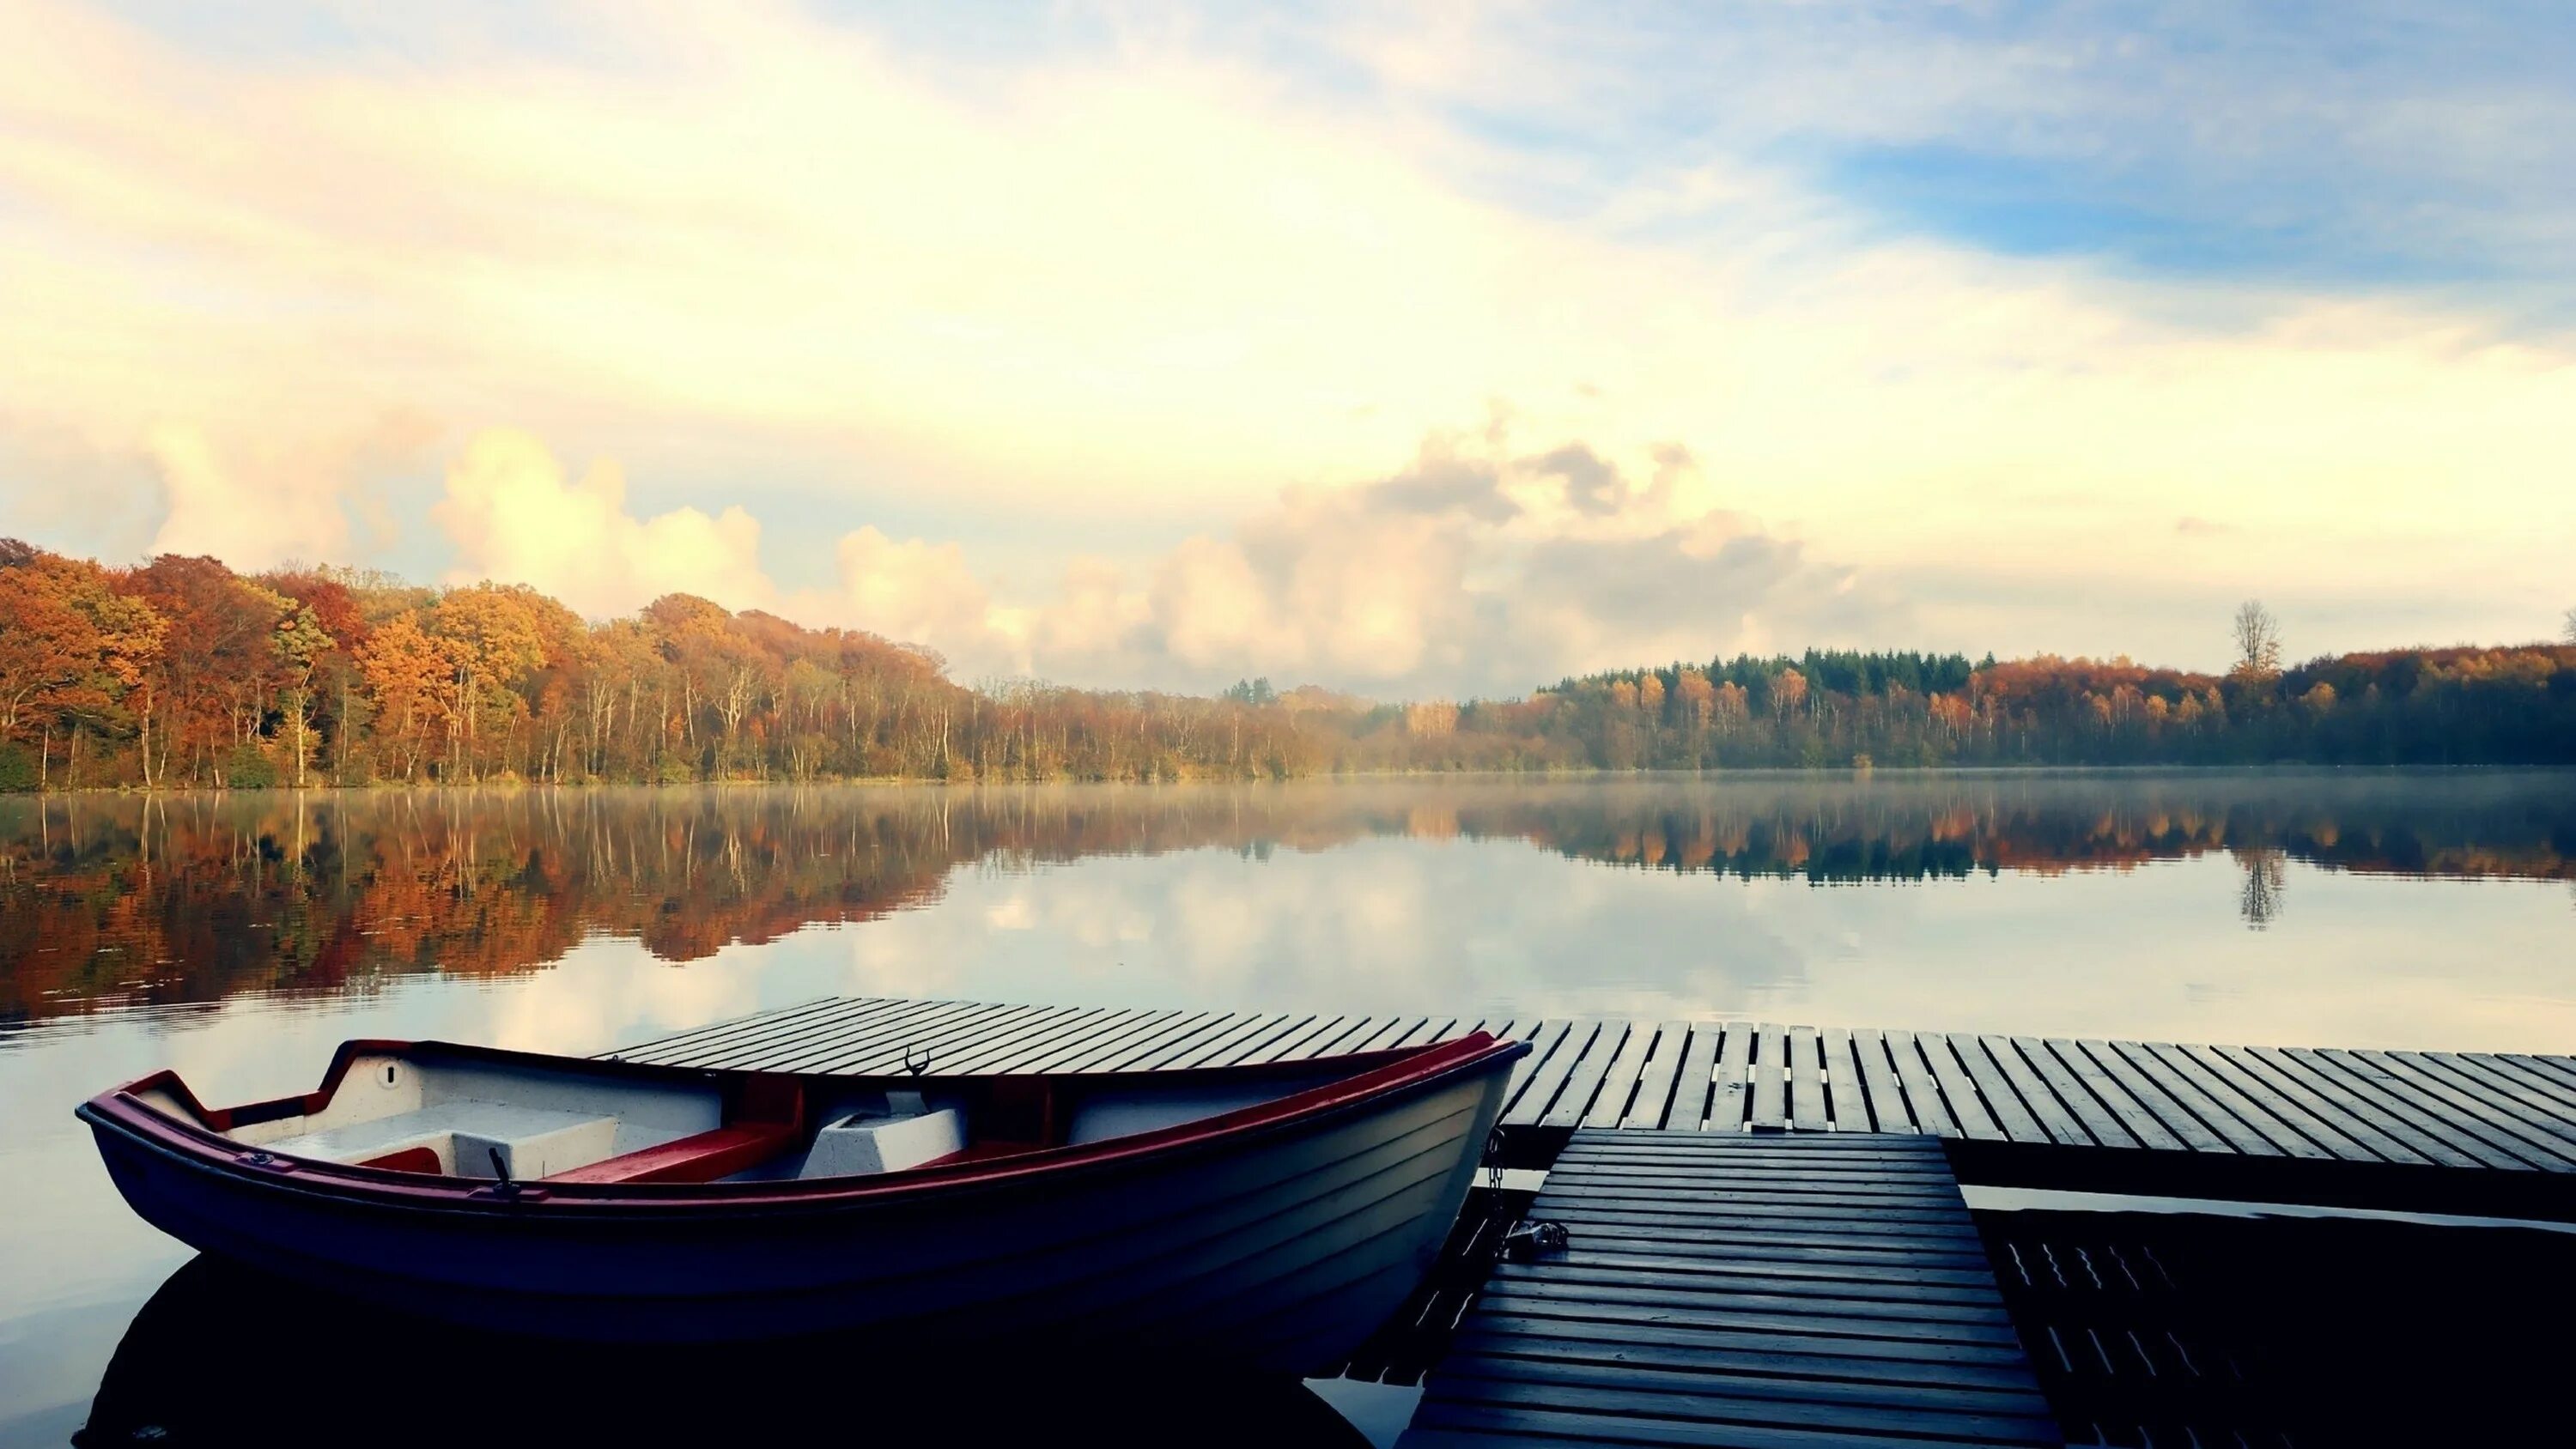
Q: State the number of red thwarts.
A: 2